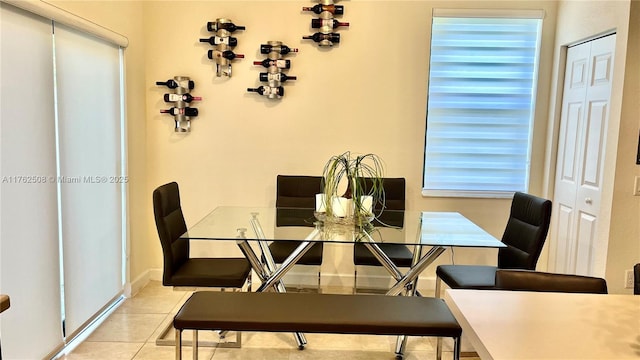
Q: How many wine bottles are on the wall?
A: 13